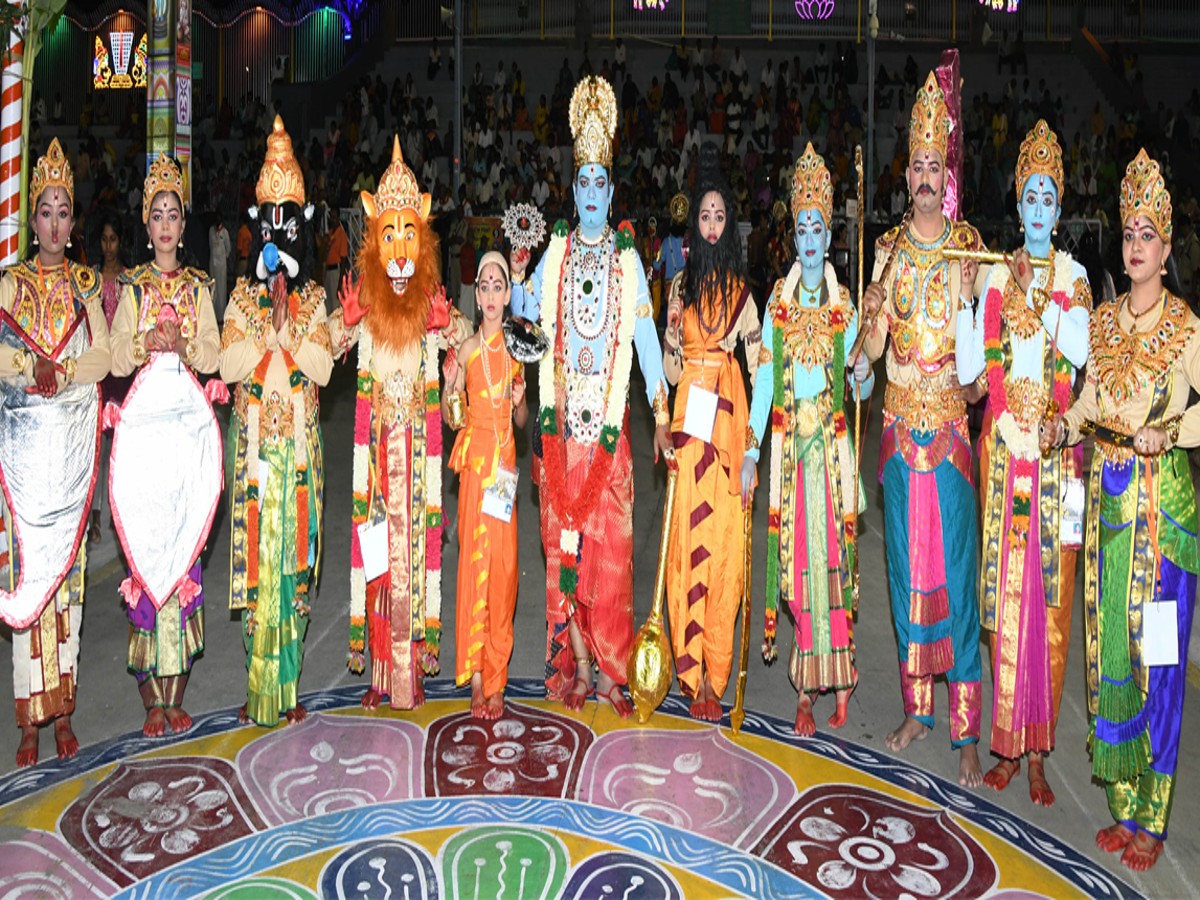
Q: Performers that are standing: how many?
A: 11